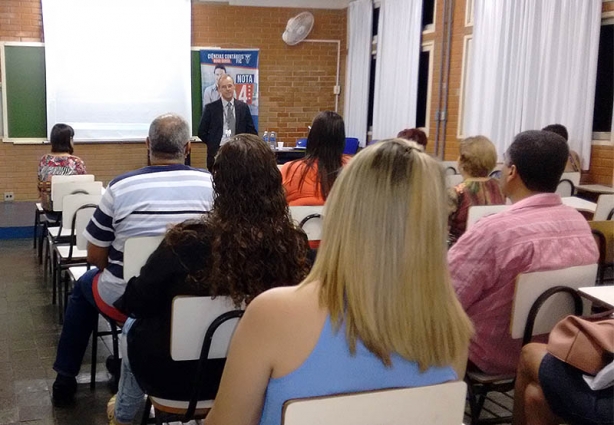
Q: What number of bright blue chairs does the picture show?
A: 2